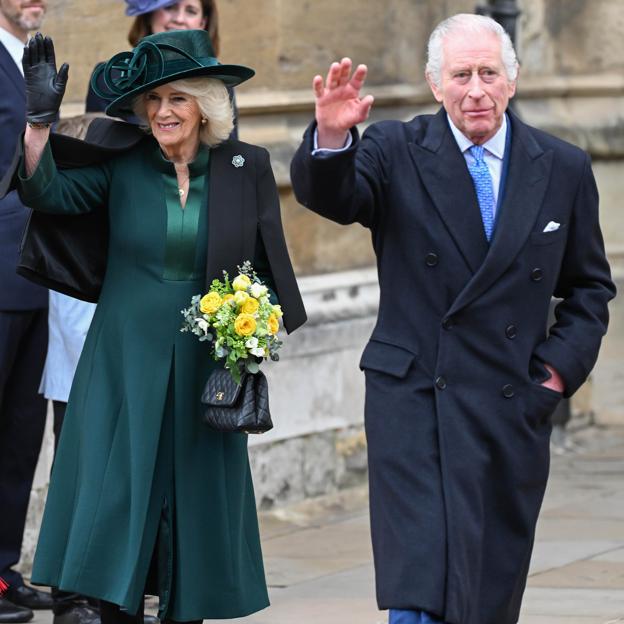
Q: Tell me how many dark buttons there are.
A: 6